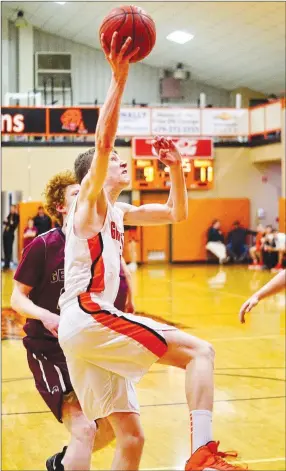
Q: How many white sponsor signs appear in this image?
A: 3